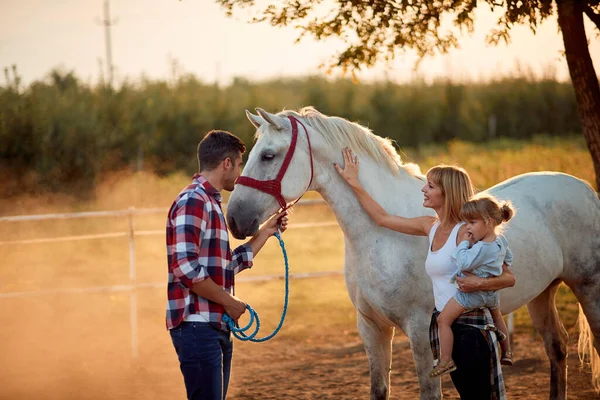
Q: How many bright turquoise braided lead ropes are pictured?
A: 1